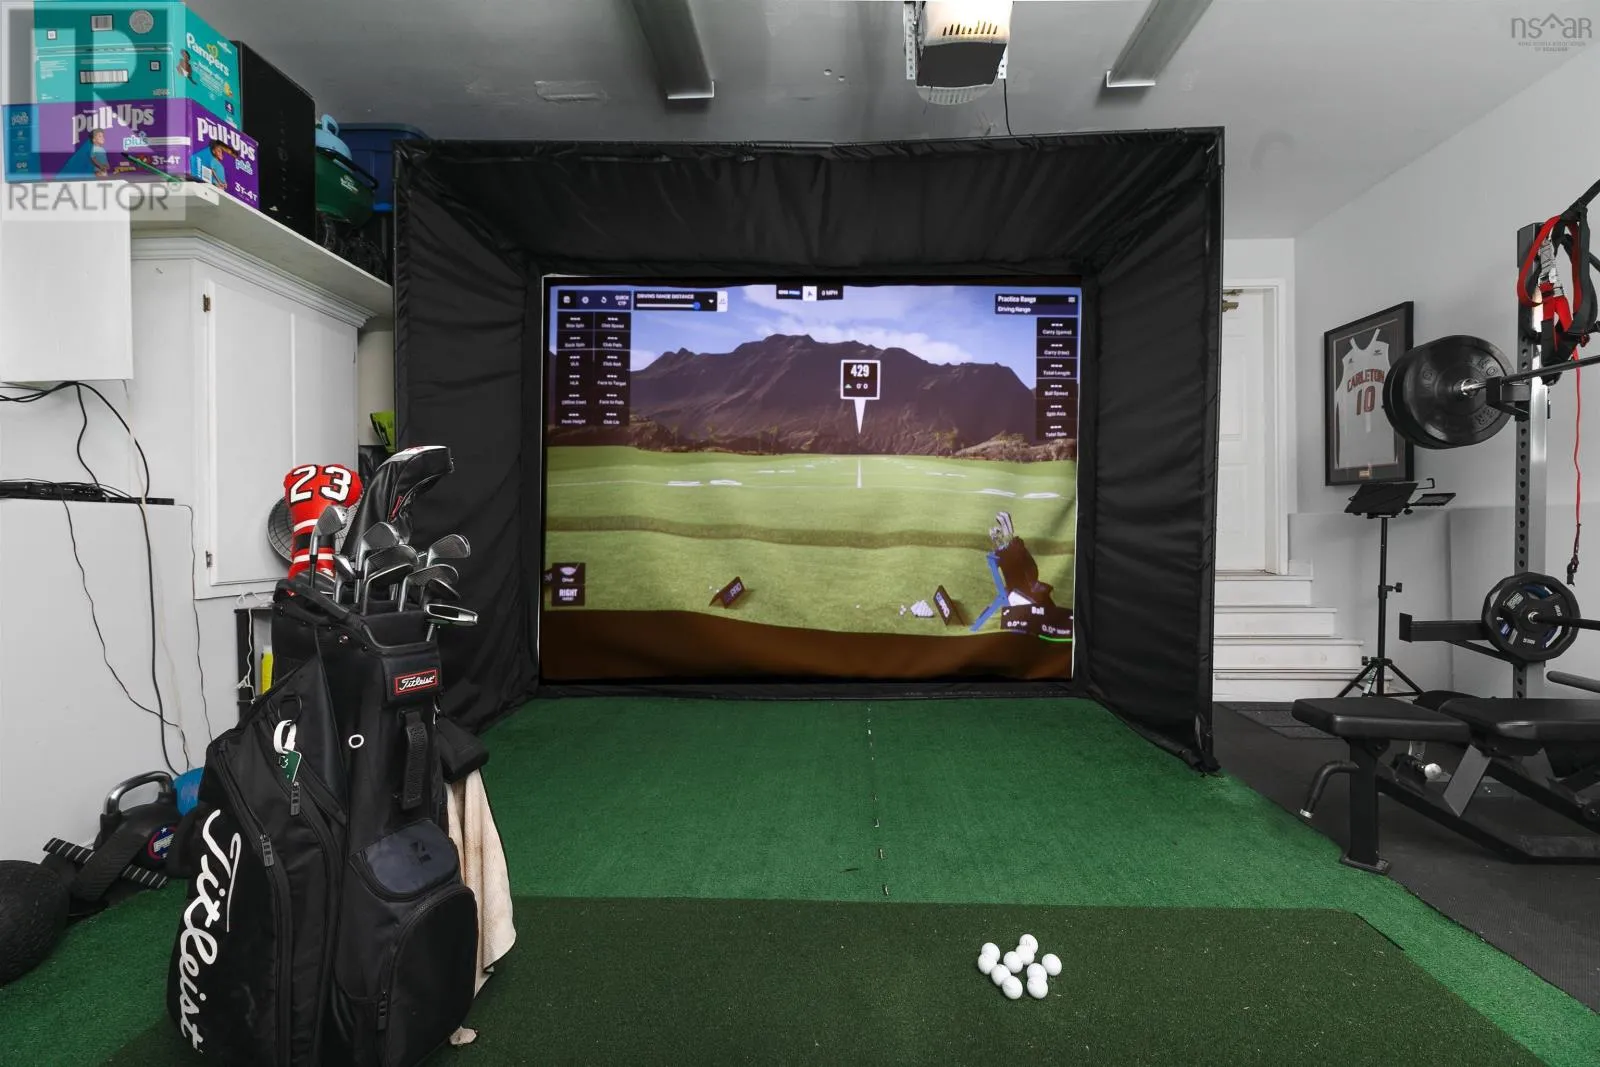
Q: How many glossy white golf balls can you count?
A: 10